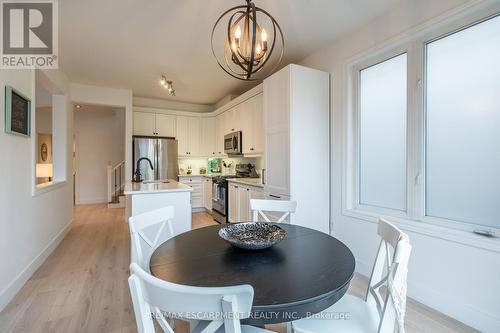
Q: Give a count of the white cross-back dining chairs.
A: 4